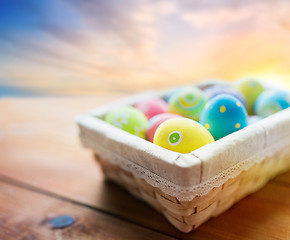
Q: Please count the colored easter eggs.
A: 9